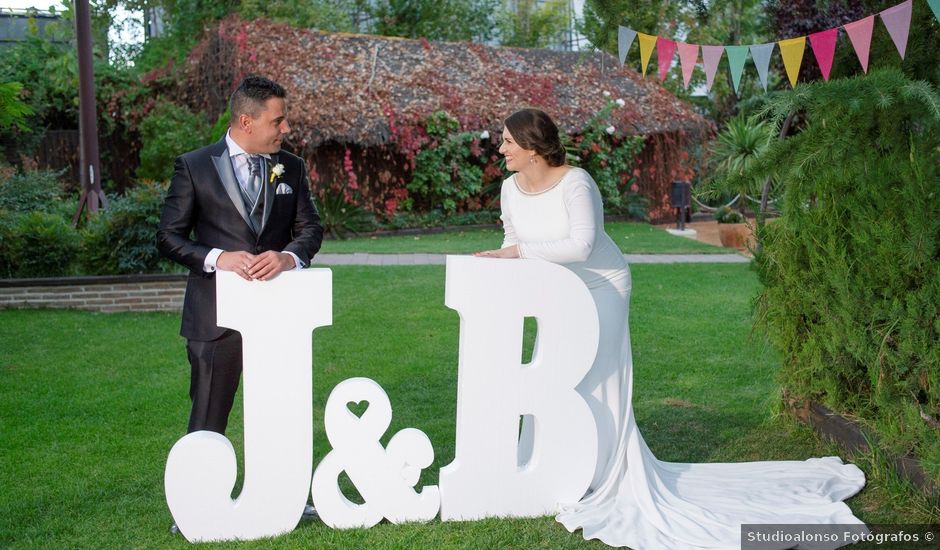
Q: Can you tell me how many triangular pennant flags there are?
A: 12